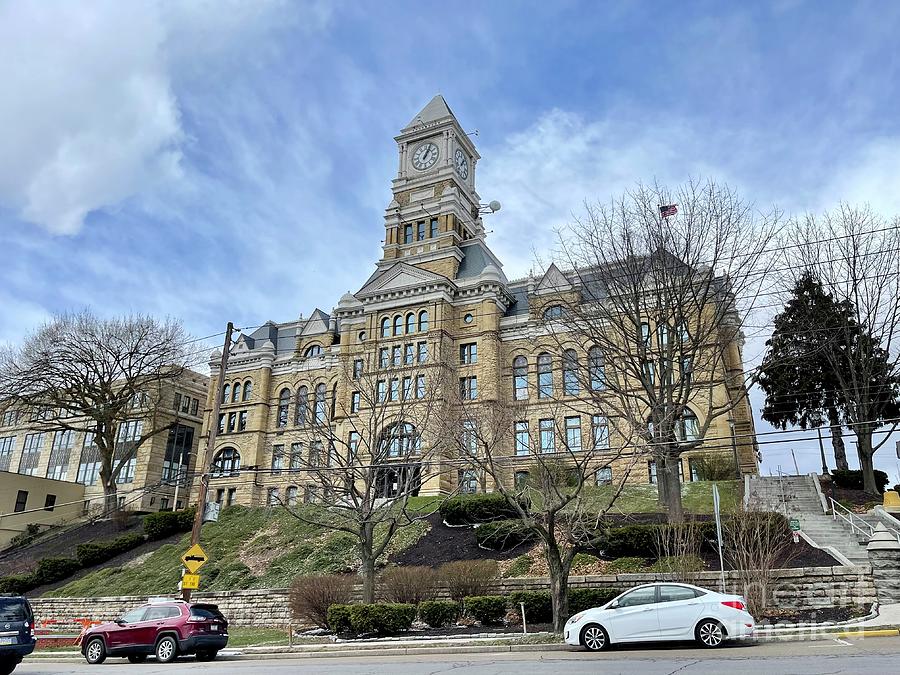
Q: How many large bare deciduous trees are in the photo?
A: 5